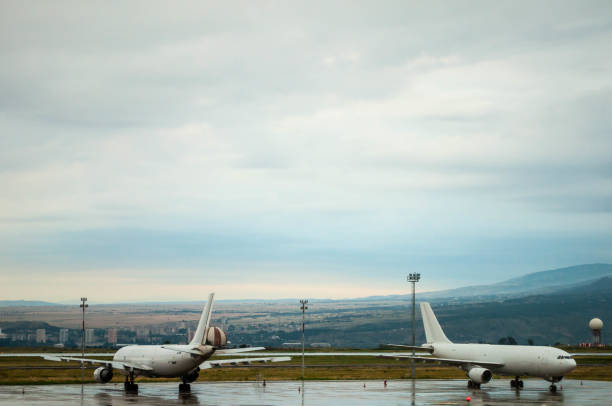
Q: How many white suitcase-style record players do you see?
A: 0